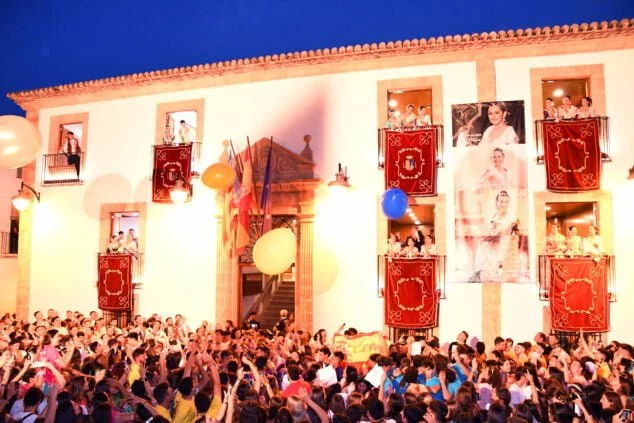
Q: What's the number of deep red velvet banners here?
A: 6